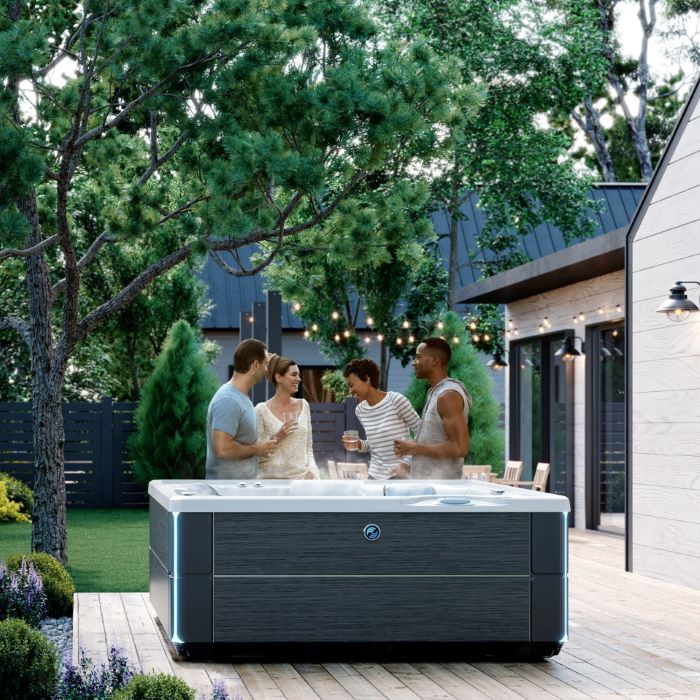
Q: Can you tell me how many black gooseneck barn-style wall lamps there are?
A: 3